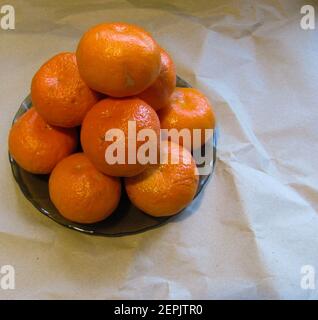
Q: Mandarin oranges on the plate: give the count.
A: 8